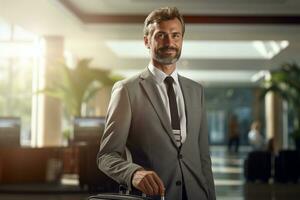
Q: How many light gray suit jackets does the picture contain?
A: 1